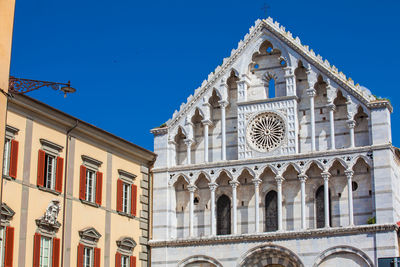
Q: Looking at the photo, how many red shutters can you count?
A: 14